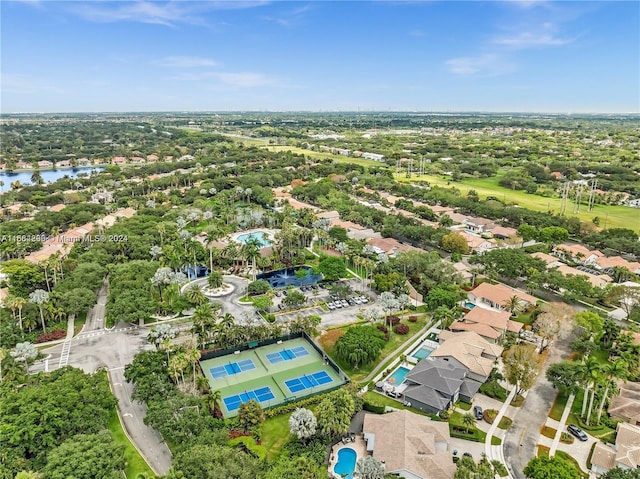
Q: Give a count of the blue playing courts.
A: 4